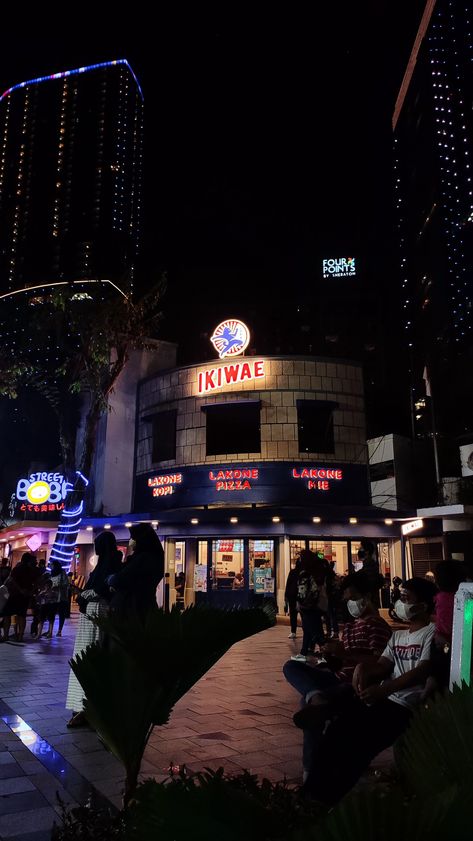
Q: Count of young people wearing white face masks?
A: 2